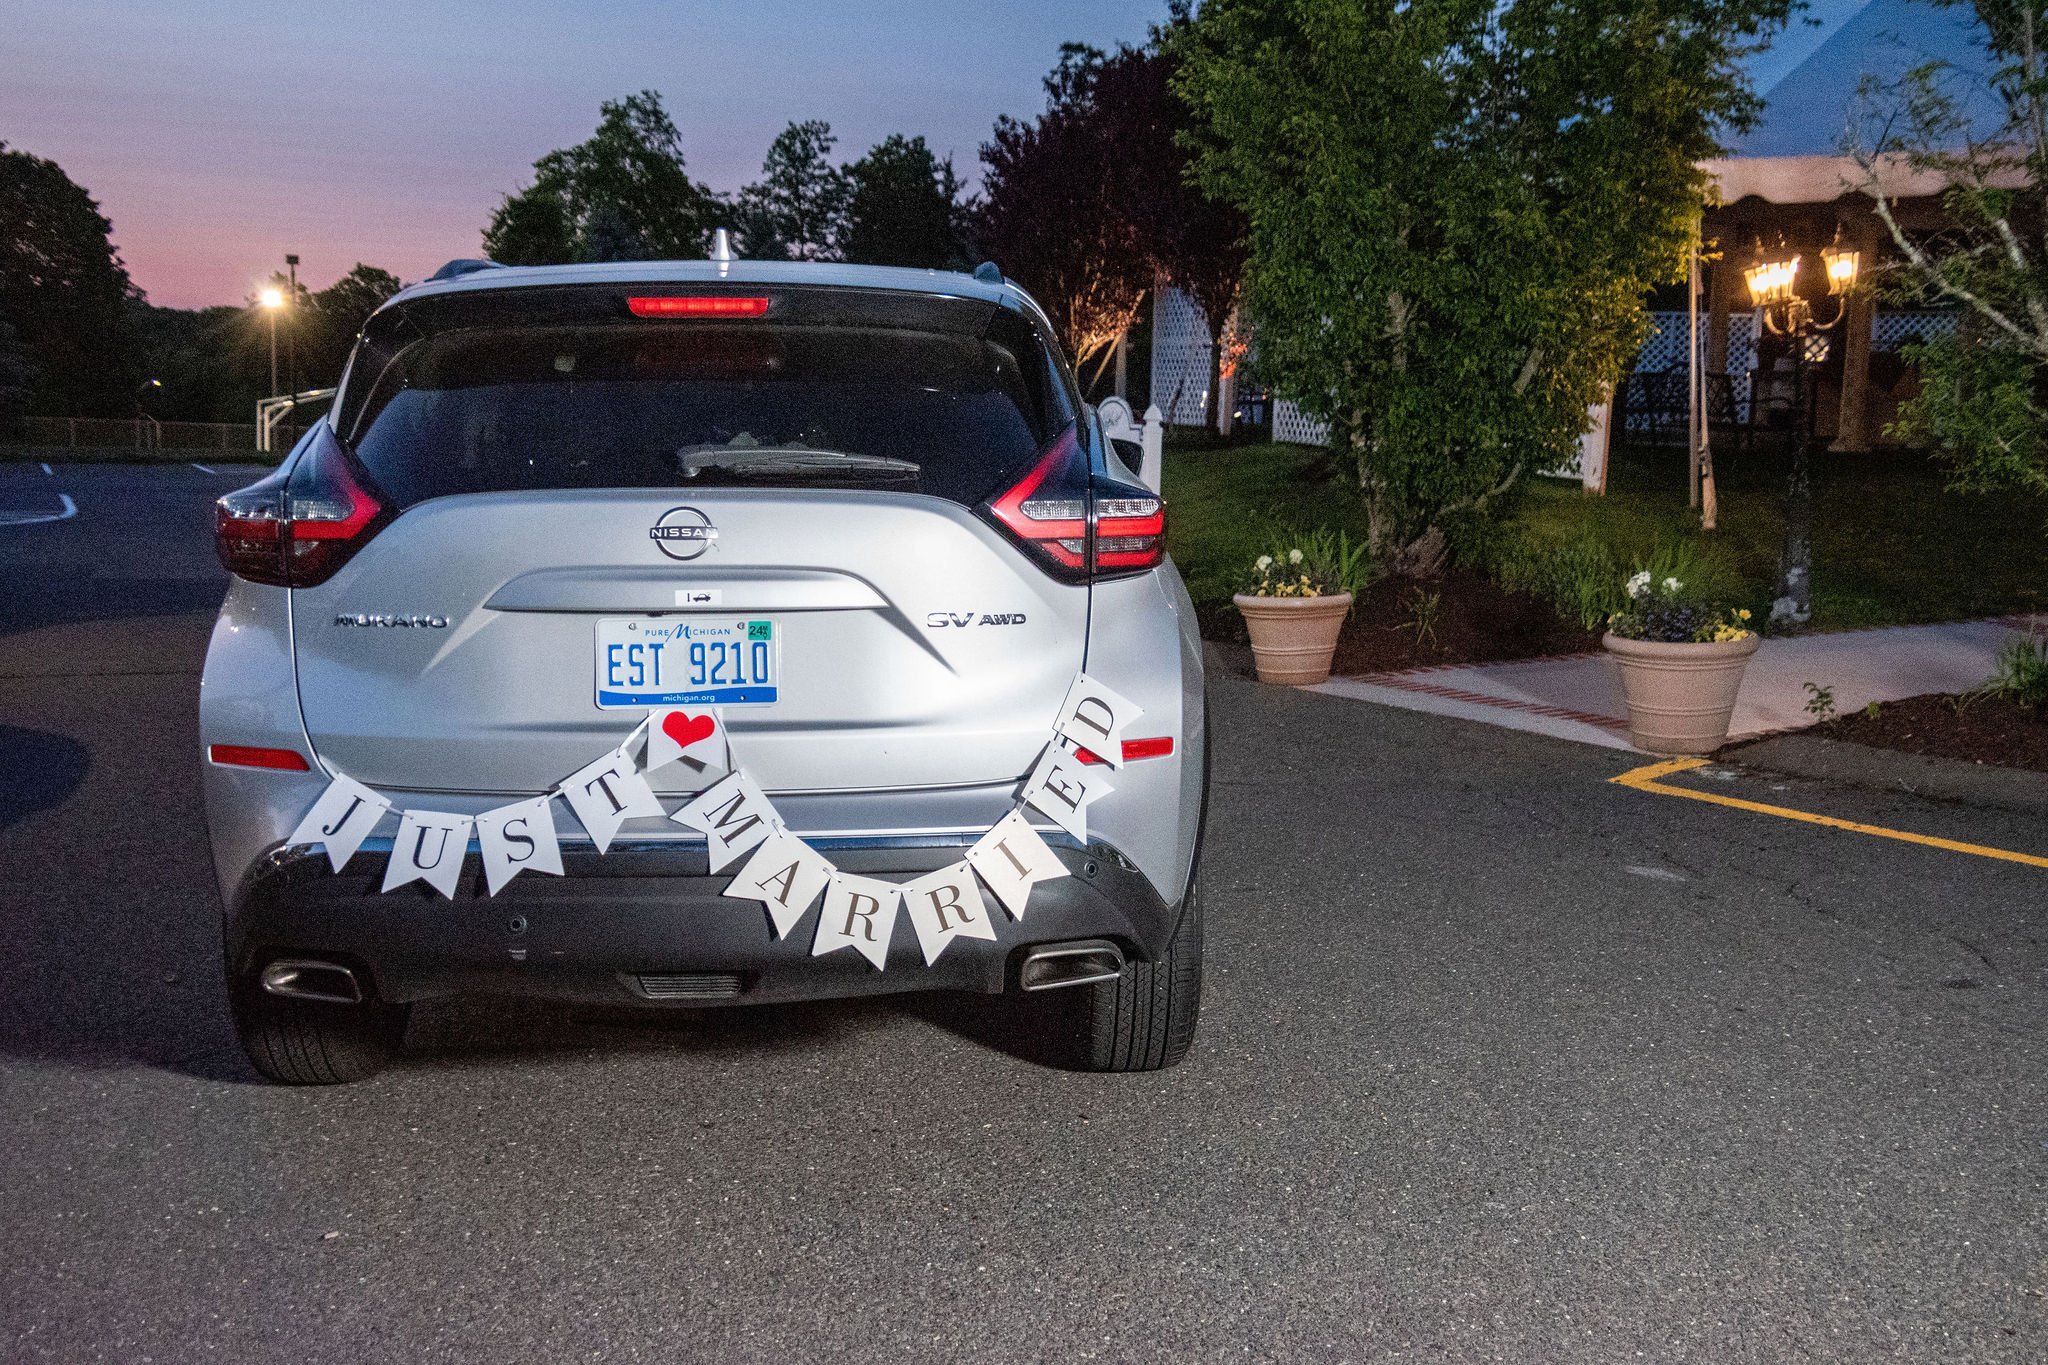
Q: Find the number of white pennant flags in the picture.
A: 12